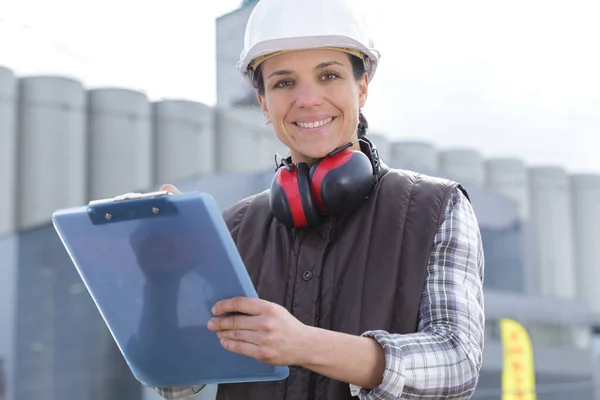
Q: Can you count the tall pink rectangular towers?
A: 0